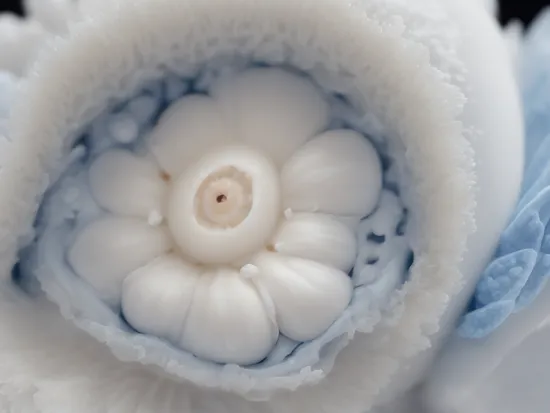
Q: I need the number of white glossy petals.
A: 9